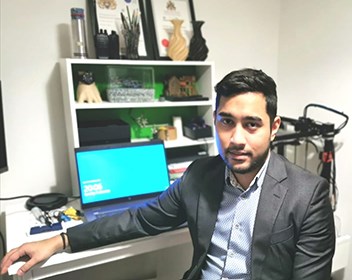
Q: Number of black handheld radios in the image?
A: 2